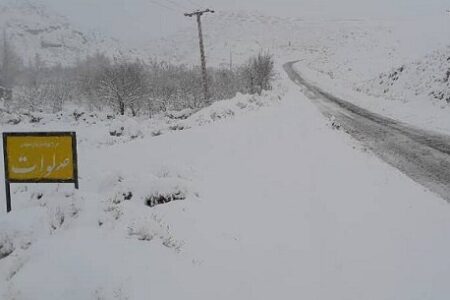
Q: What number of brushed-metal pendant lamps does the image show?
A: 0